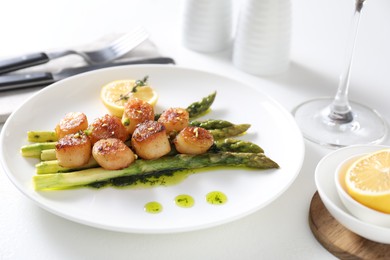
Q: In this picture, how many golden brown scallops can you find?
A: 8